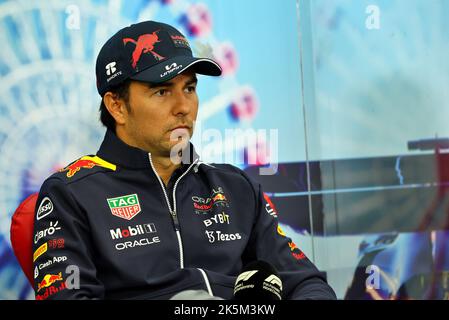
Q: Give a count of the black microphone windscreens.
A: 1